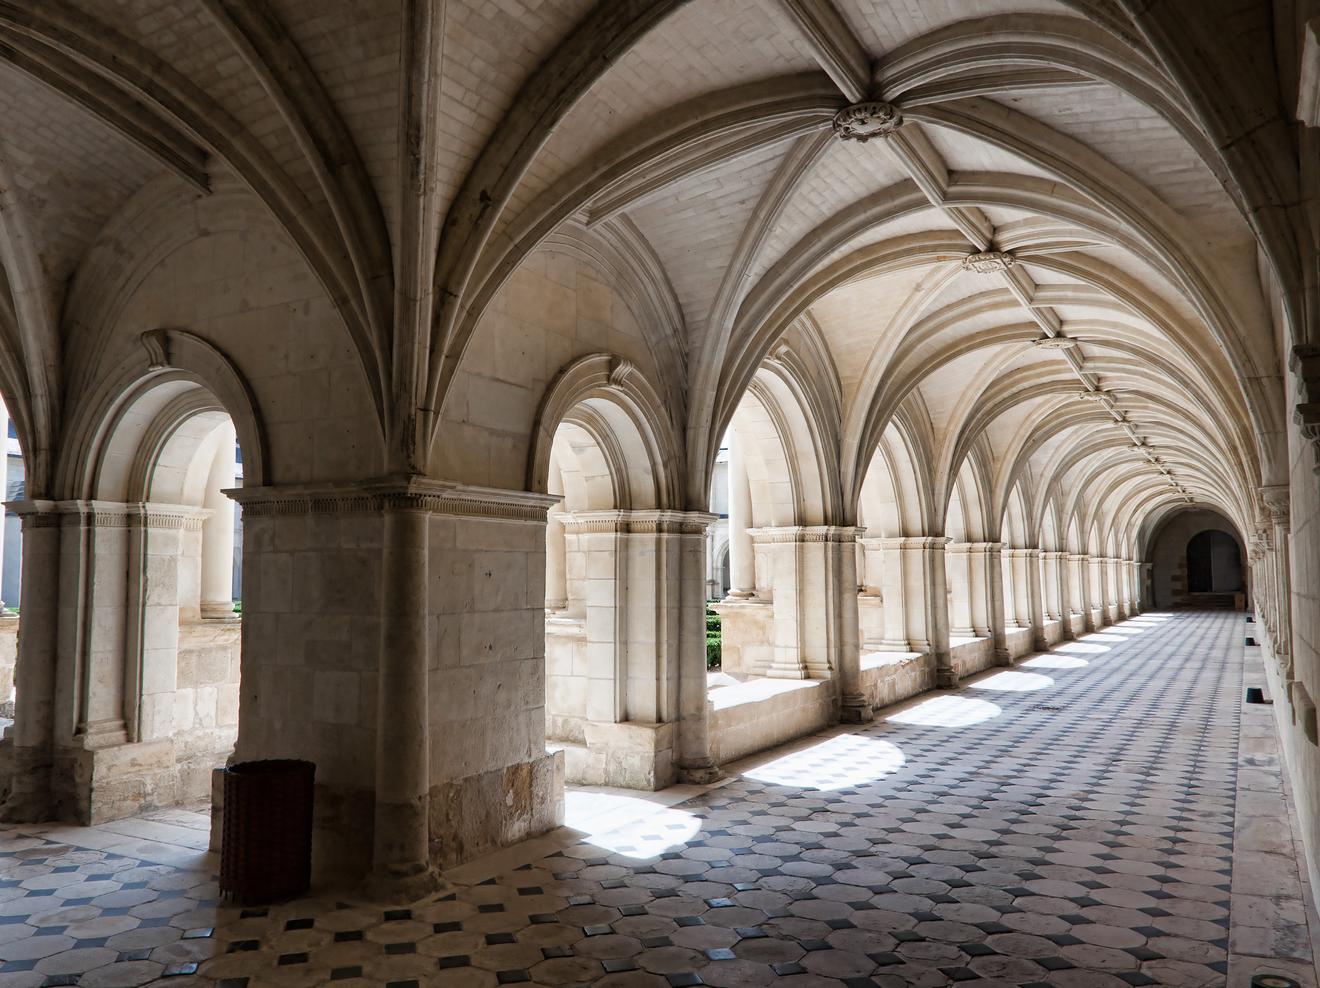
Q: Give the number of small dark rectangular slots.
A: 3